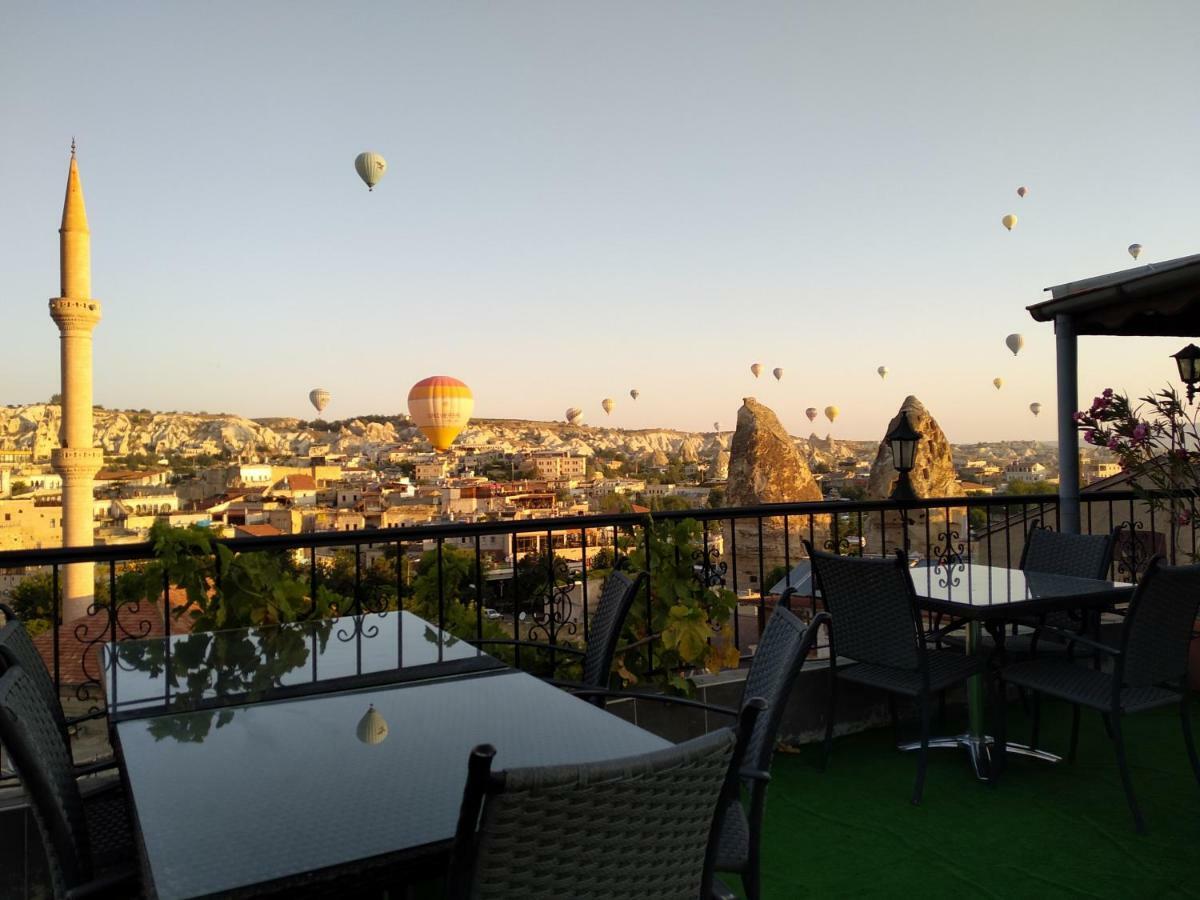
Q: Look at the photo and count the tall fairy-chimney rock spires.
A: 2